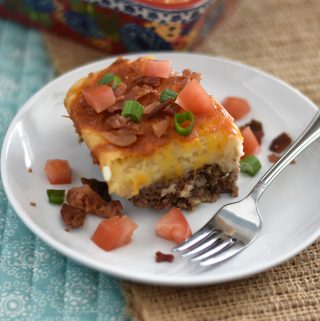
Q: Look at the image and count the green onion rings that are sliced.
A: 6